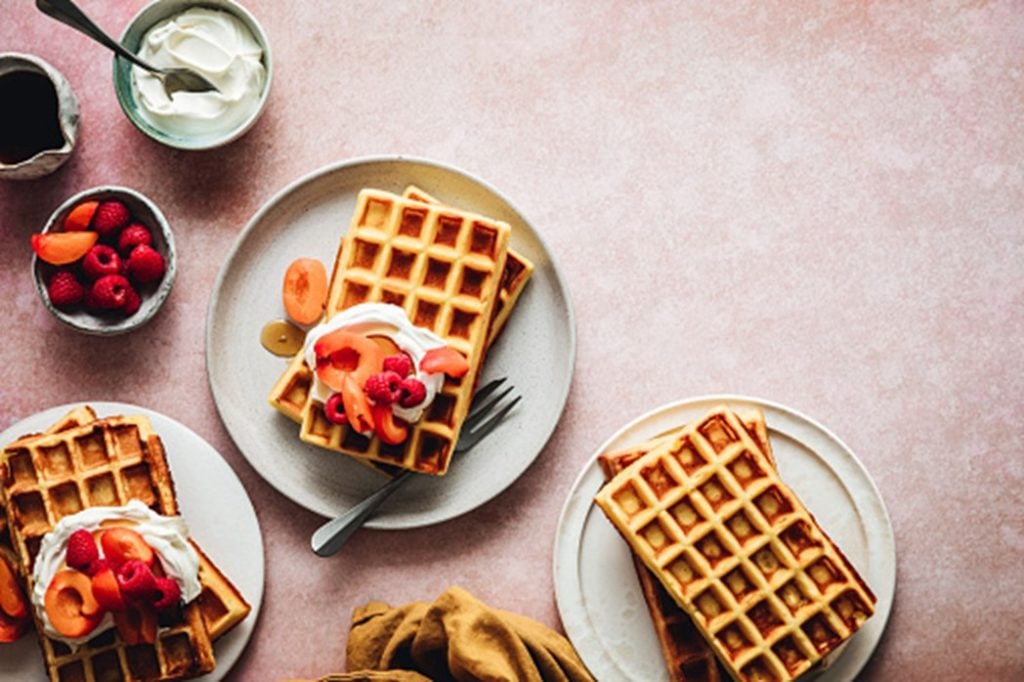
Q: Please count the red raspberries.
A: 15